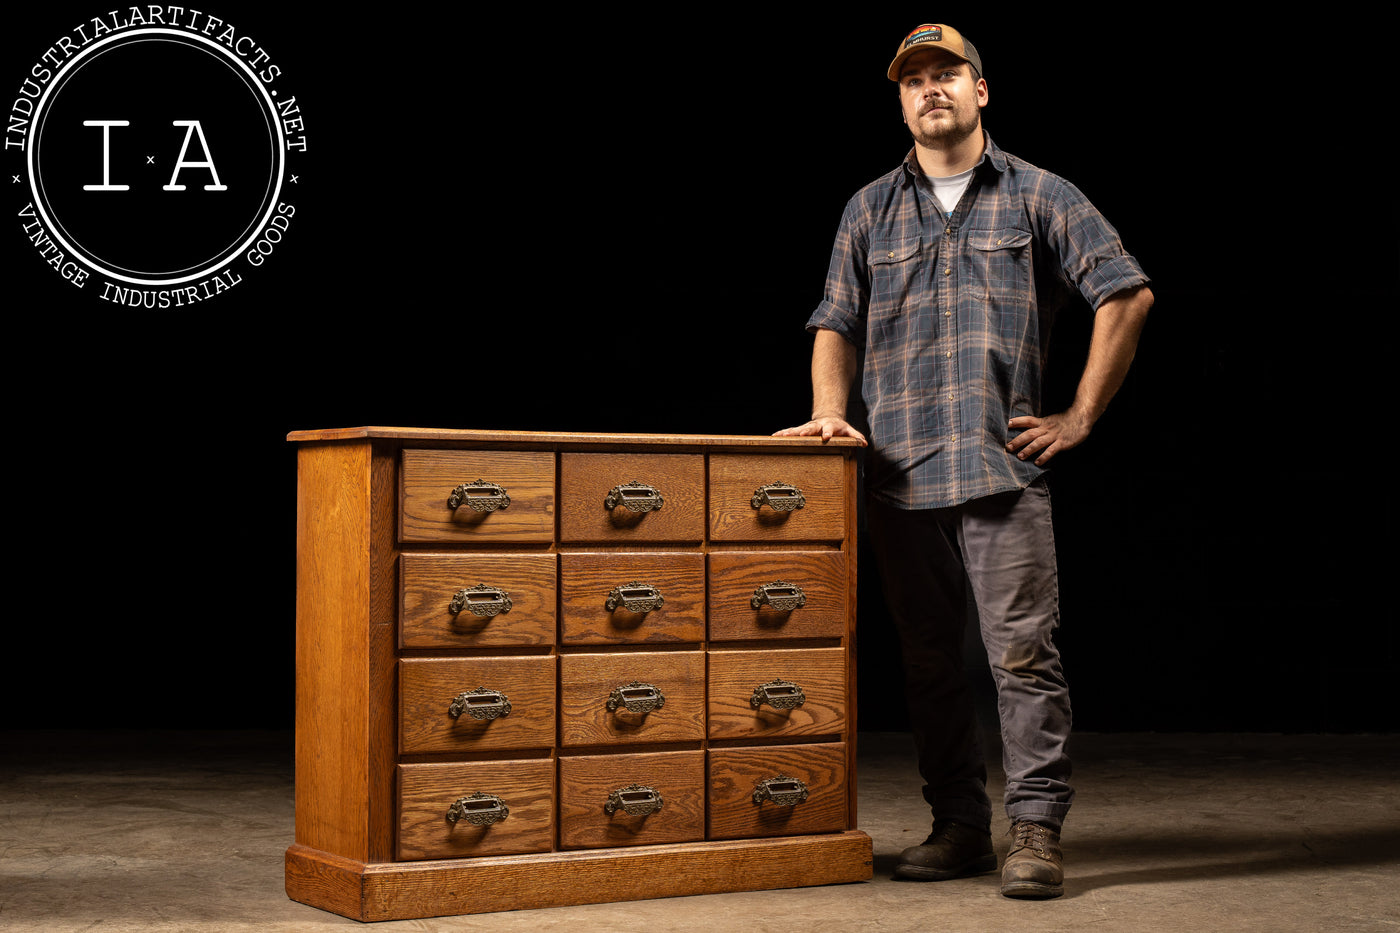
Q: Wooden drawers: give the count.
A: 12